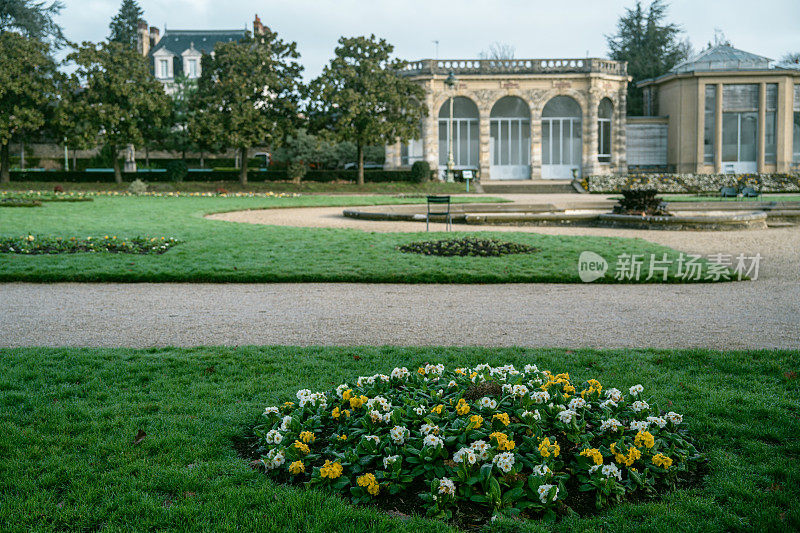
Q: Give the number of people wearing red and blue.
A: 0